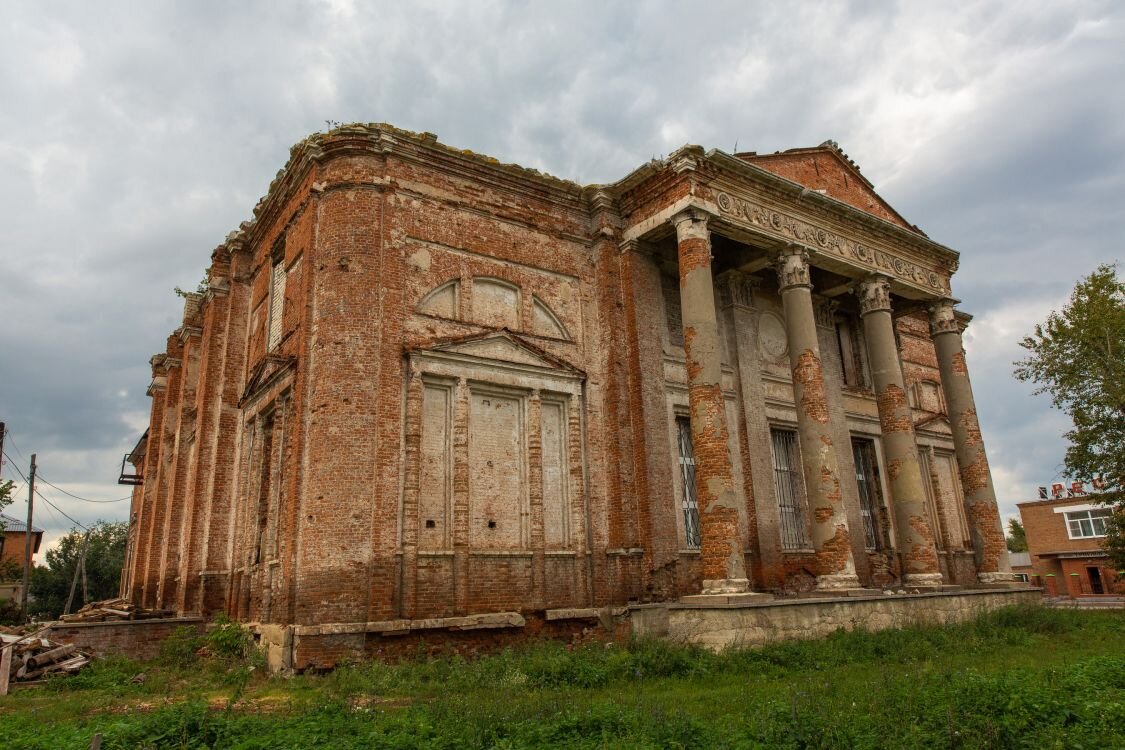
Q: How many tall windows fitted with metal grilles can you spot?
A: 3